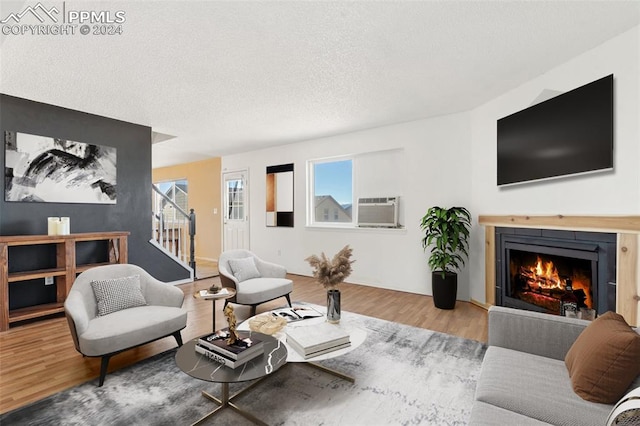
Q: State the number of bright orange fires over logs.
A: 1